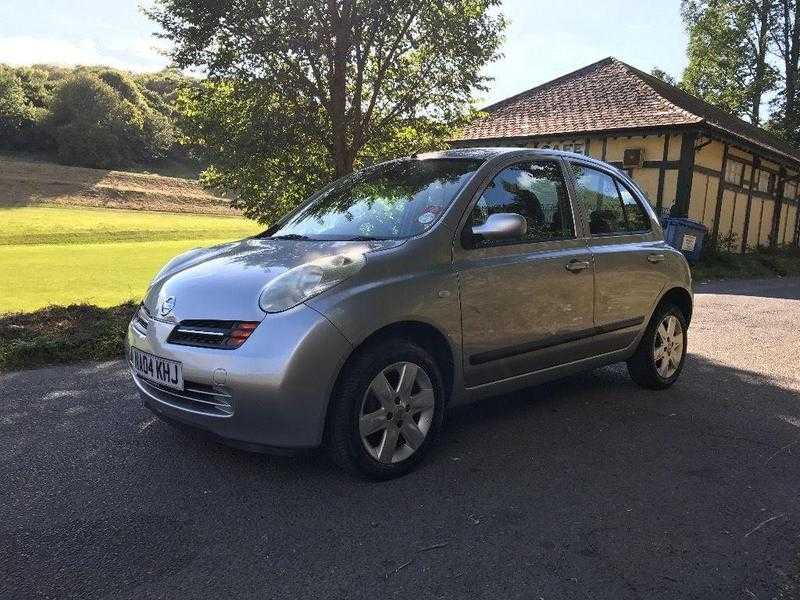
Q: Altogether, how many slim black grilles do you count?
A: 2